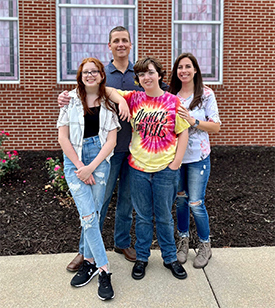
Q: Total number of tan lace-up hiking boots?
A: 2